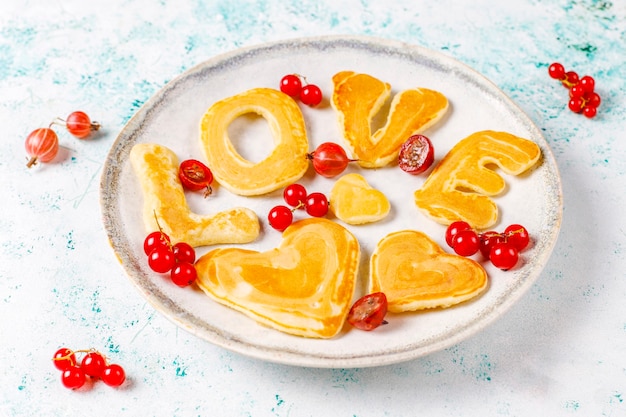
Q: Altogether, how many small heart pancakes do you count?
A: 1